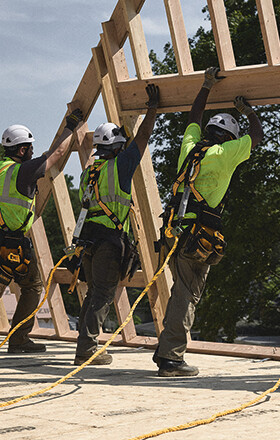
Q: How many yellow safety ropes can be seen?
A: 3